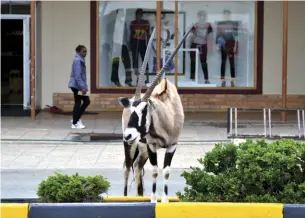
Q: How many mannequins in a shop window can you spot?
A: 4